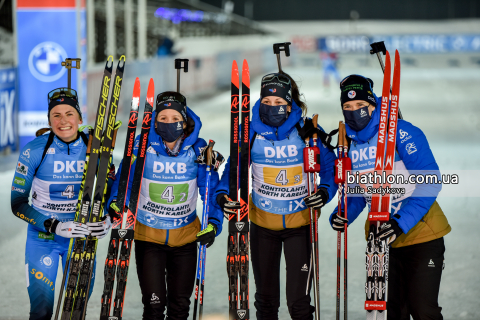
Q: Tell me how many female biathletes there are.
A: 4